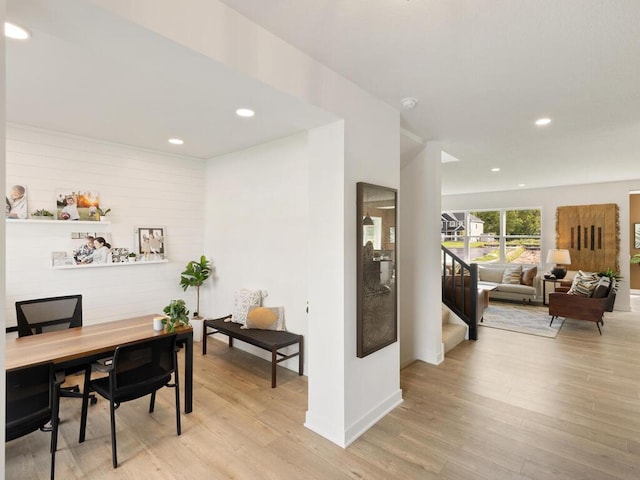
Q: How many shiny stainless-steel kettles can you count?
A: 0